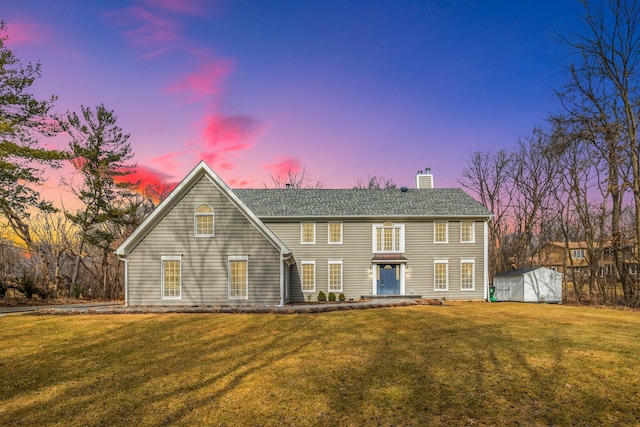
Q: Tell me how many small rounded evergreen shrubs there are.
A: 3